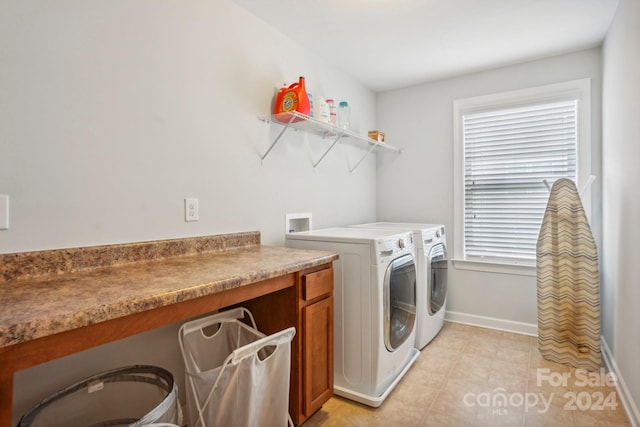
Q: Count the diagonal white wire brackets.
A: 3